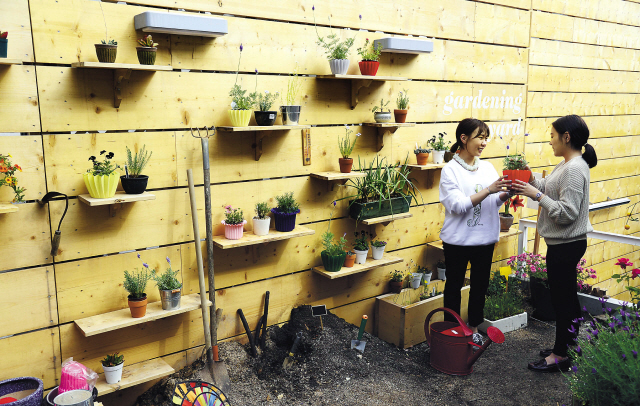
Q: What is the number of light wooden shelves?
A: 15